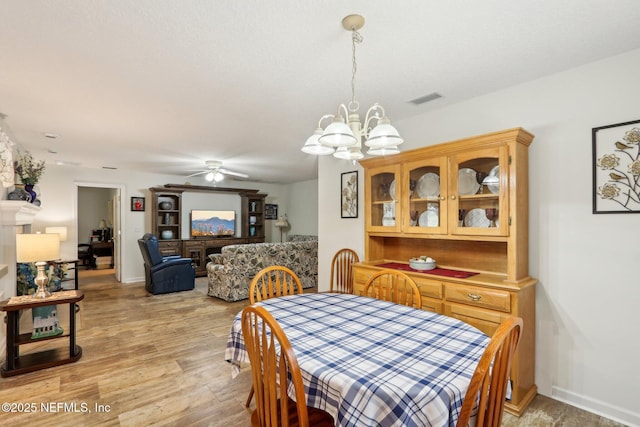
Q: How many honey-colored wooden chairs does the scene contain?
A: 5